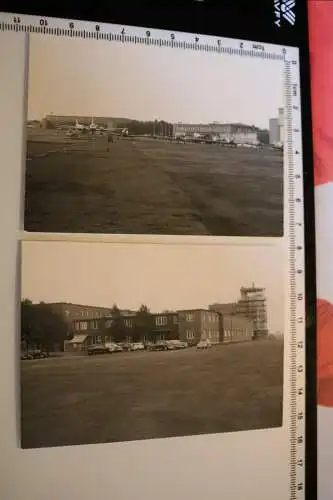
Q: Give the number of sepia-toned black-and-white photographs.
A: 2